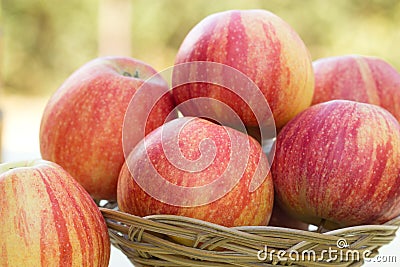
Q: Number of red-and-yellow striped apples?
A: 6